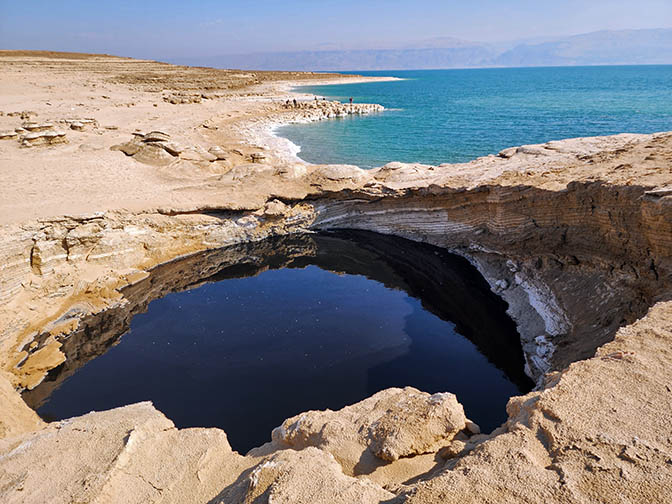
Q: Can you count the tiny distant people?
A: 5